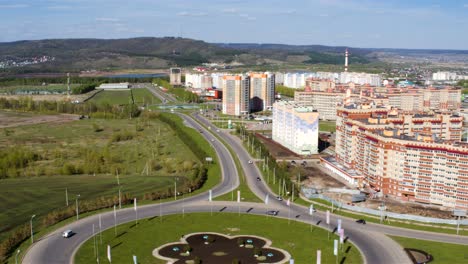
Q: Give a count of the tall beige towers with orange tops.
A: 2